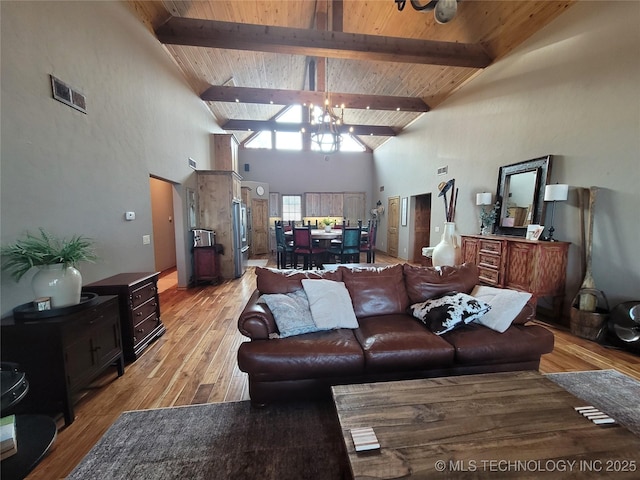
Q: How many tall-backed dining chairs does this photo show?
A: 8